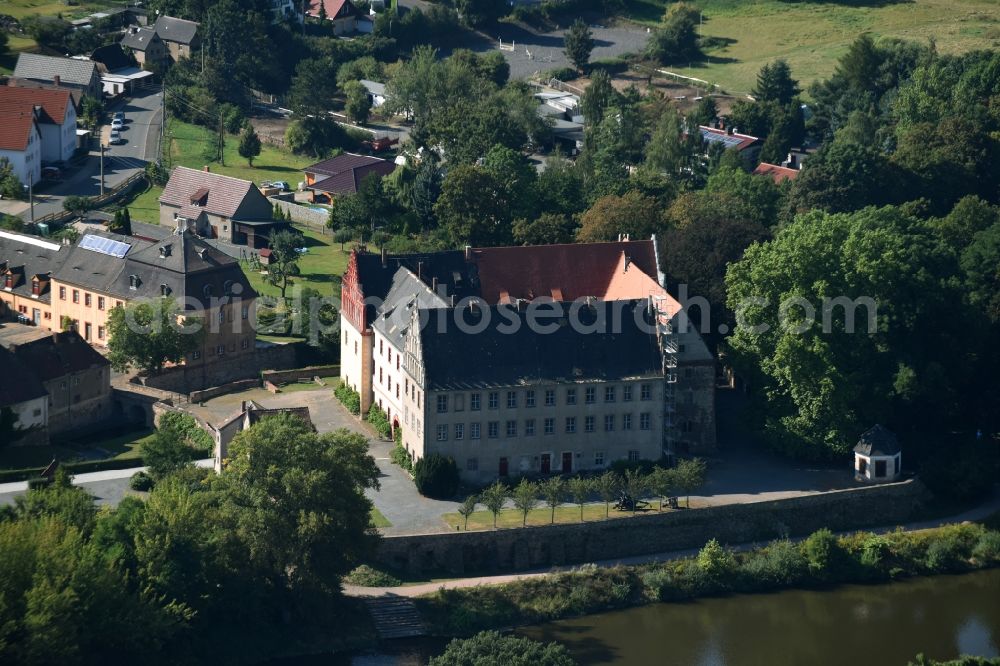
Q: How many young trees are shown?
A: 9